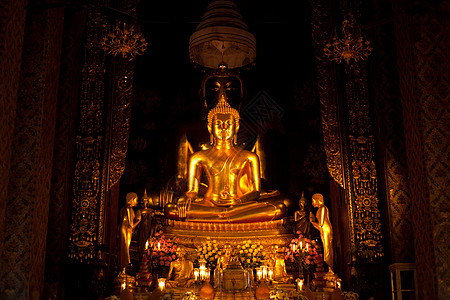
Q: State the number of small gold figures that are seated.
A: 3